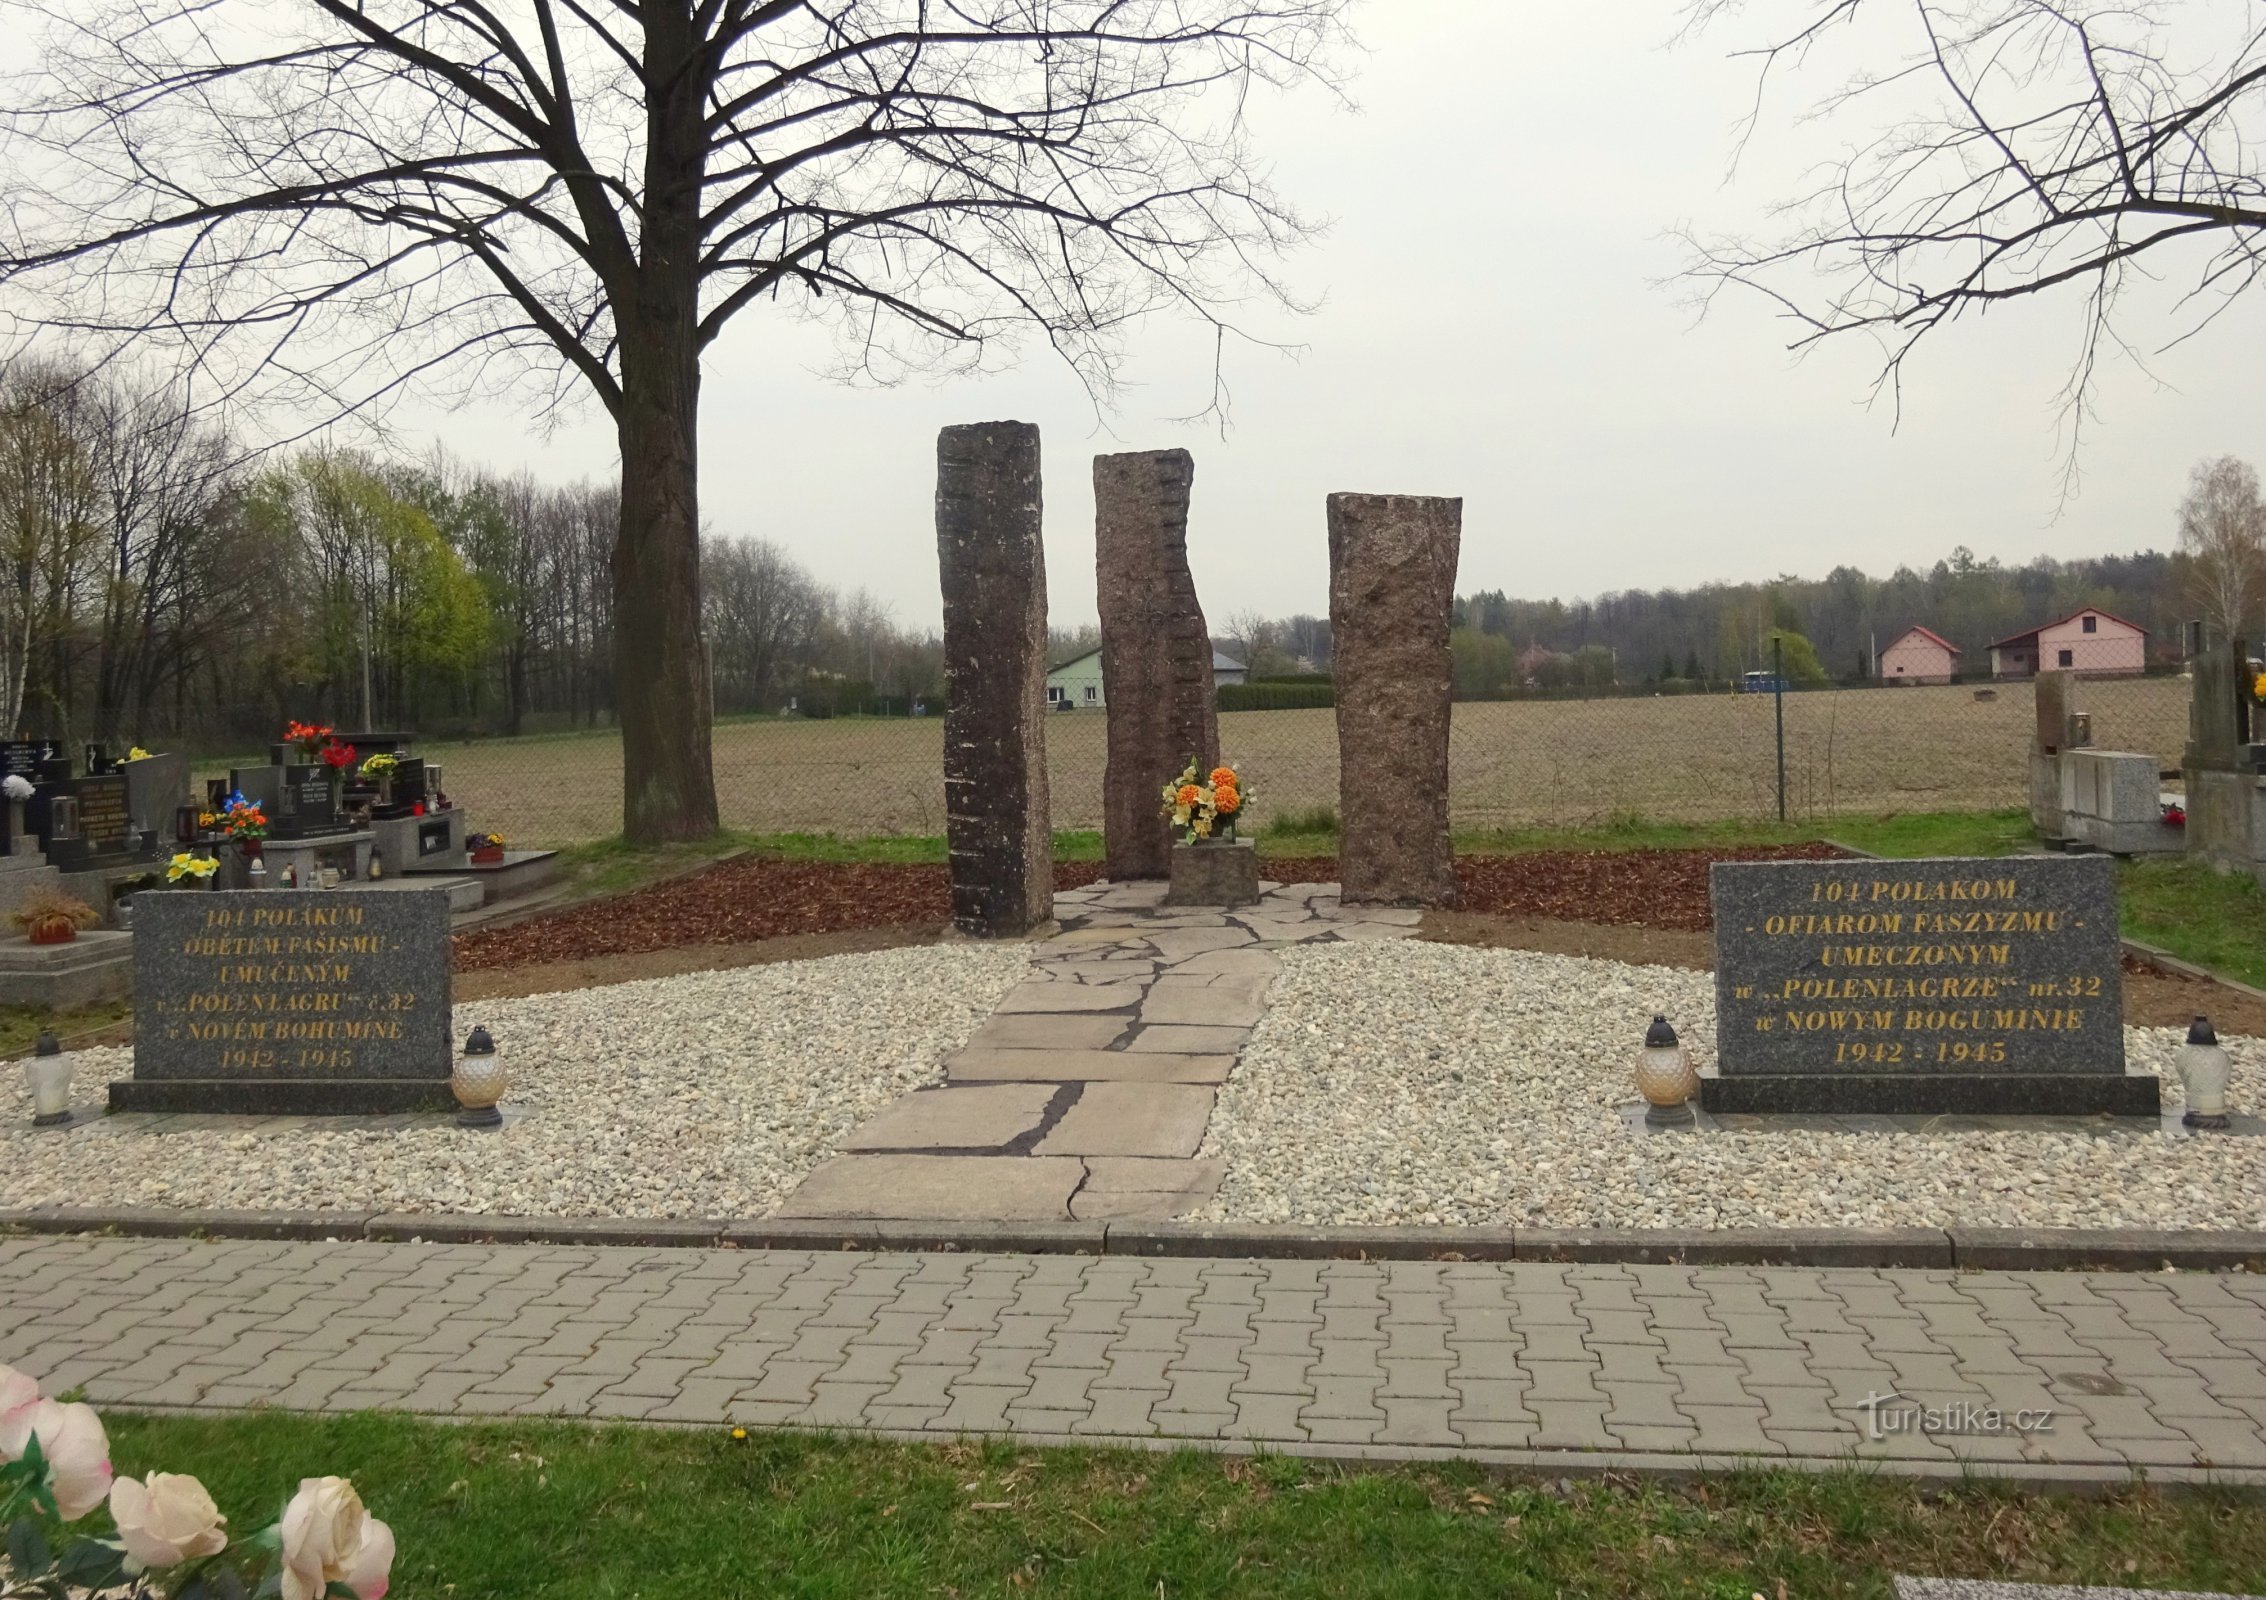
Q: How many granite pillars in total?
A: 3